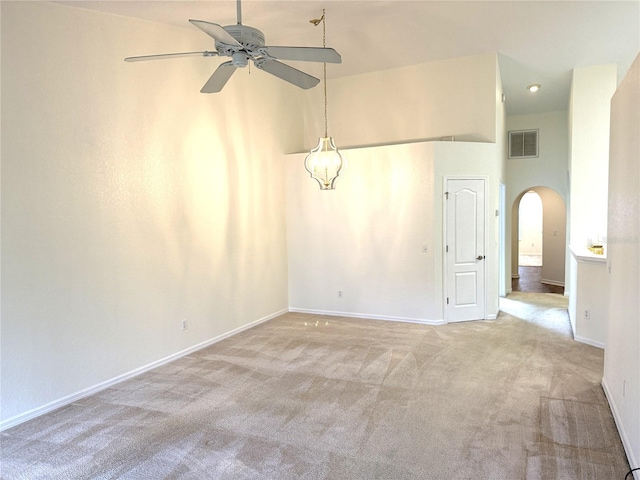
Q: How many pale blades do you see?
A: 5